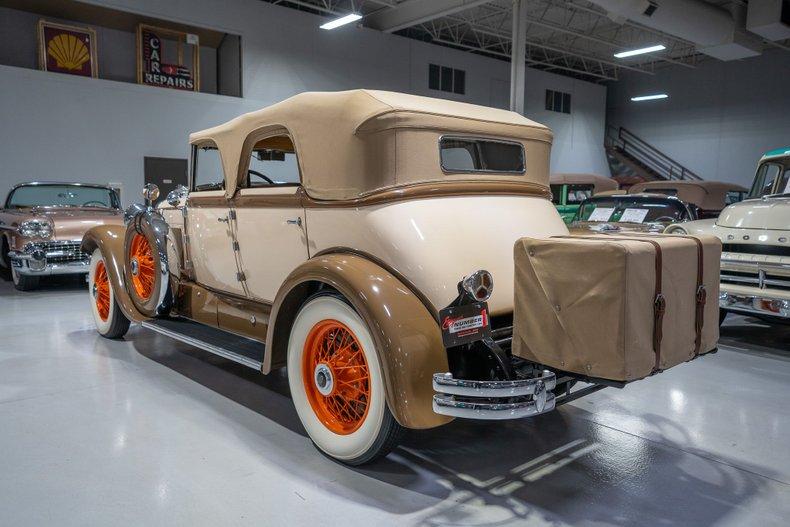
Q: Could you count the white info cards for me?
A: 2